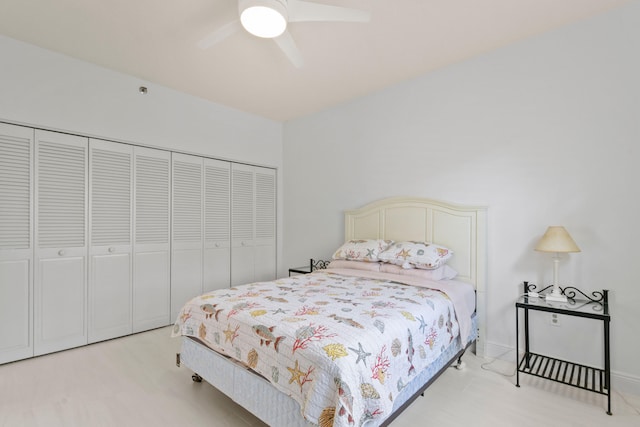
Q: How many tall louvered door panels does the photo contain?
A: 8